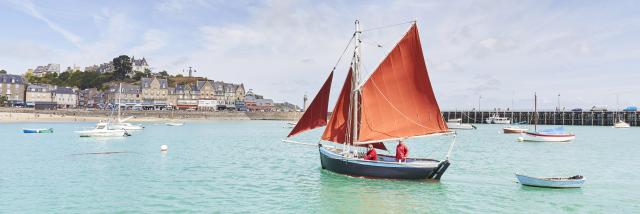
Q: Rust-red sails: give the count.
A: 3